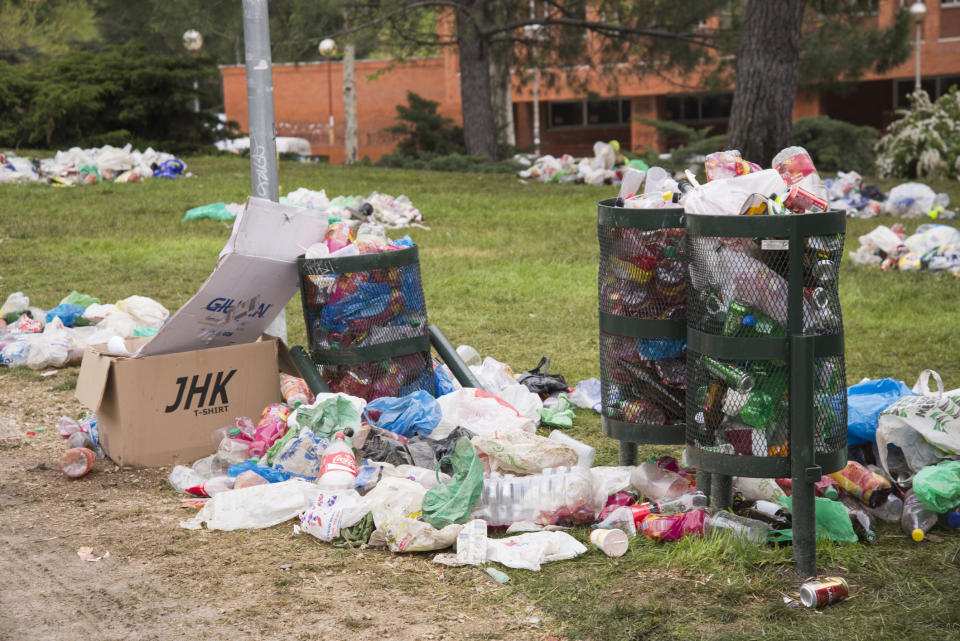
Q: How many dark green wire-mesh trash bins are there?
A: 3